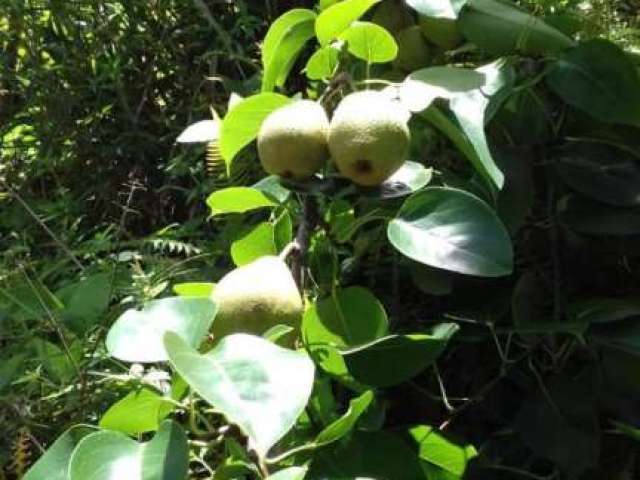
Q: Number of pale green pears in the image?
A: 3